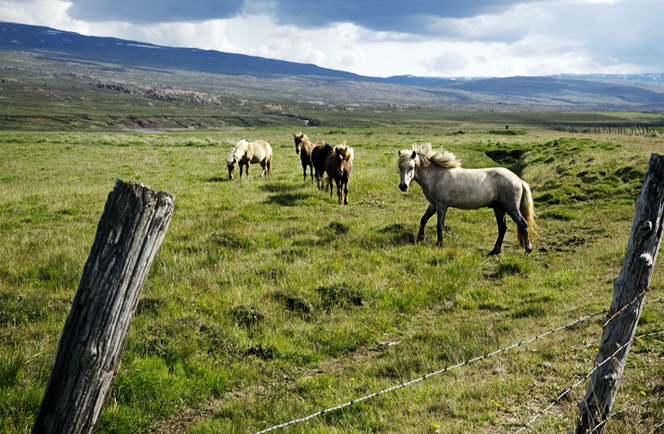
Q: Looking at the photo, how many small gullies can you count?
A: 1